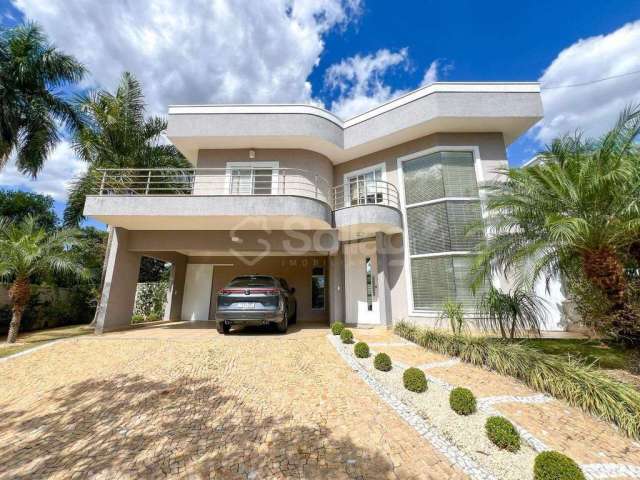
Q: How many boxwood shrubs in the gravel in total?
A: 8